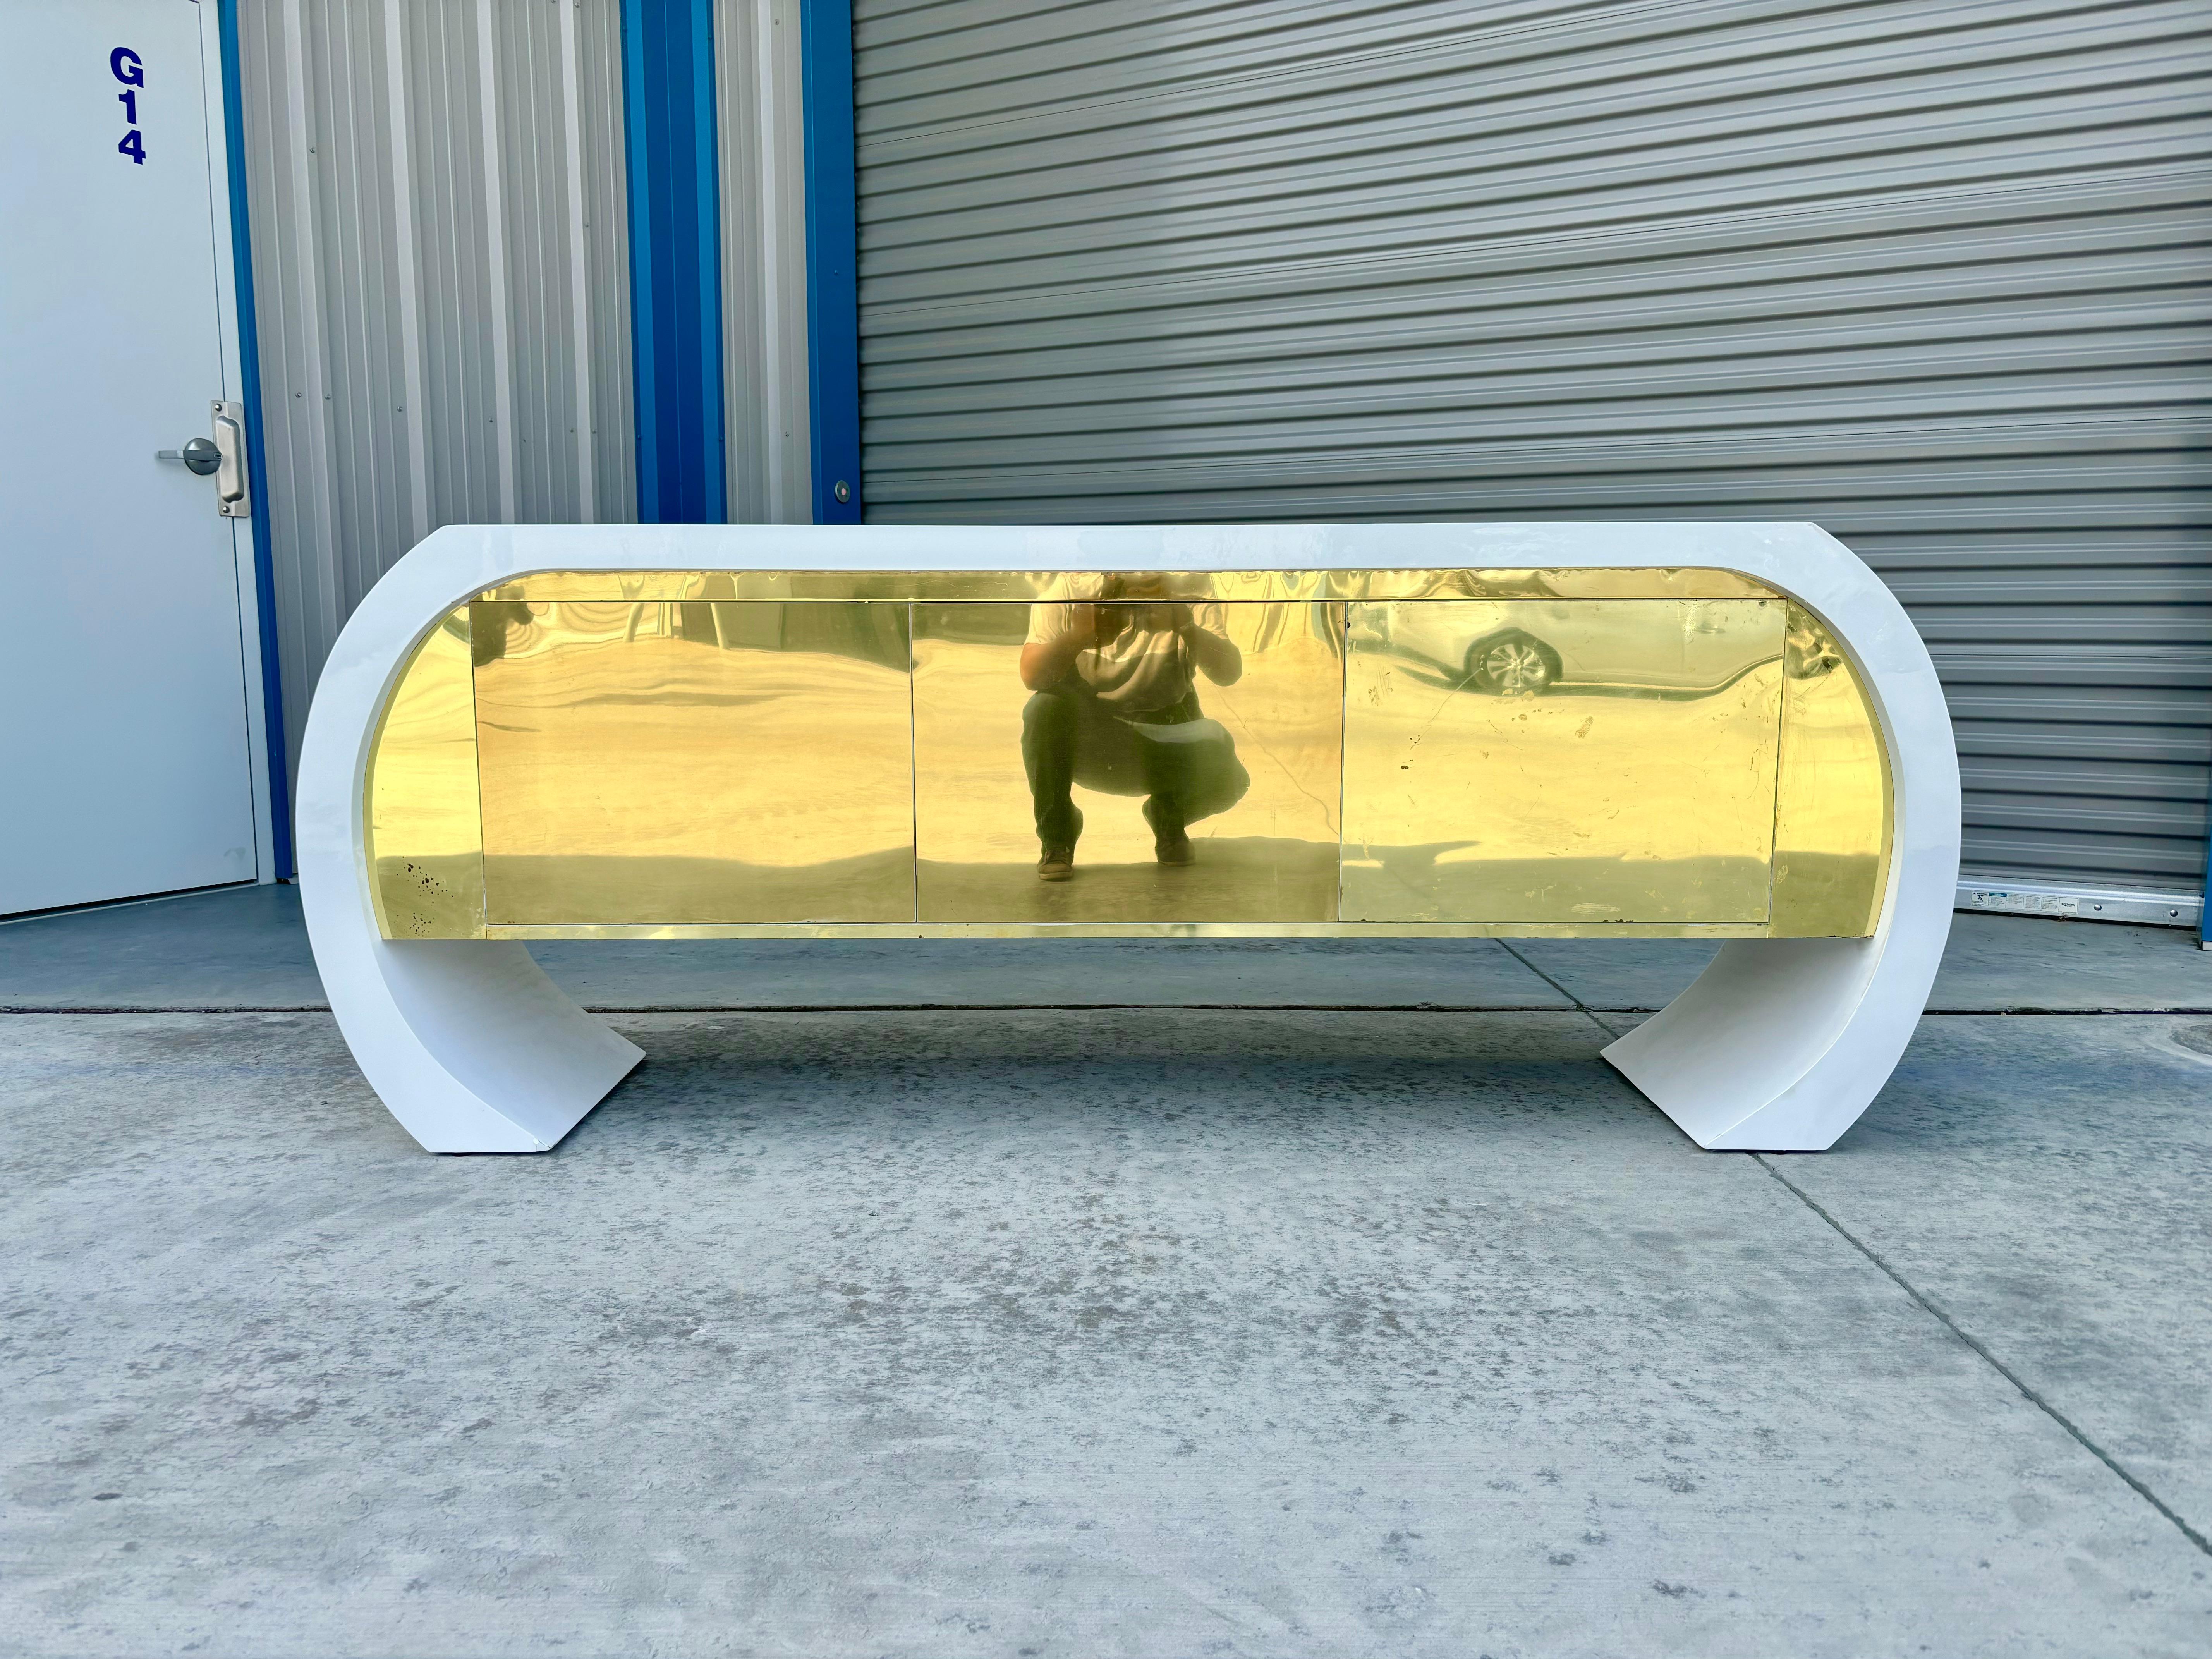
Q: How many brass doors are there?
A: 3